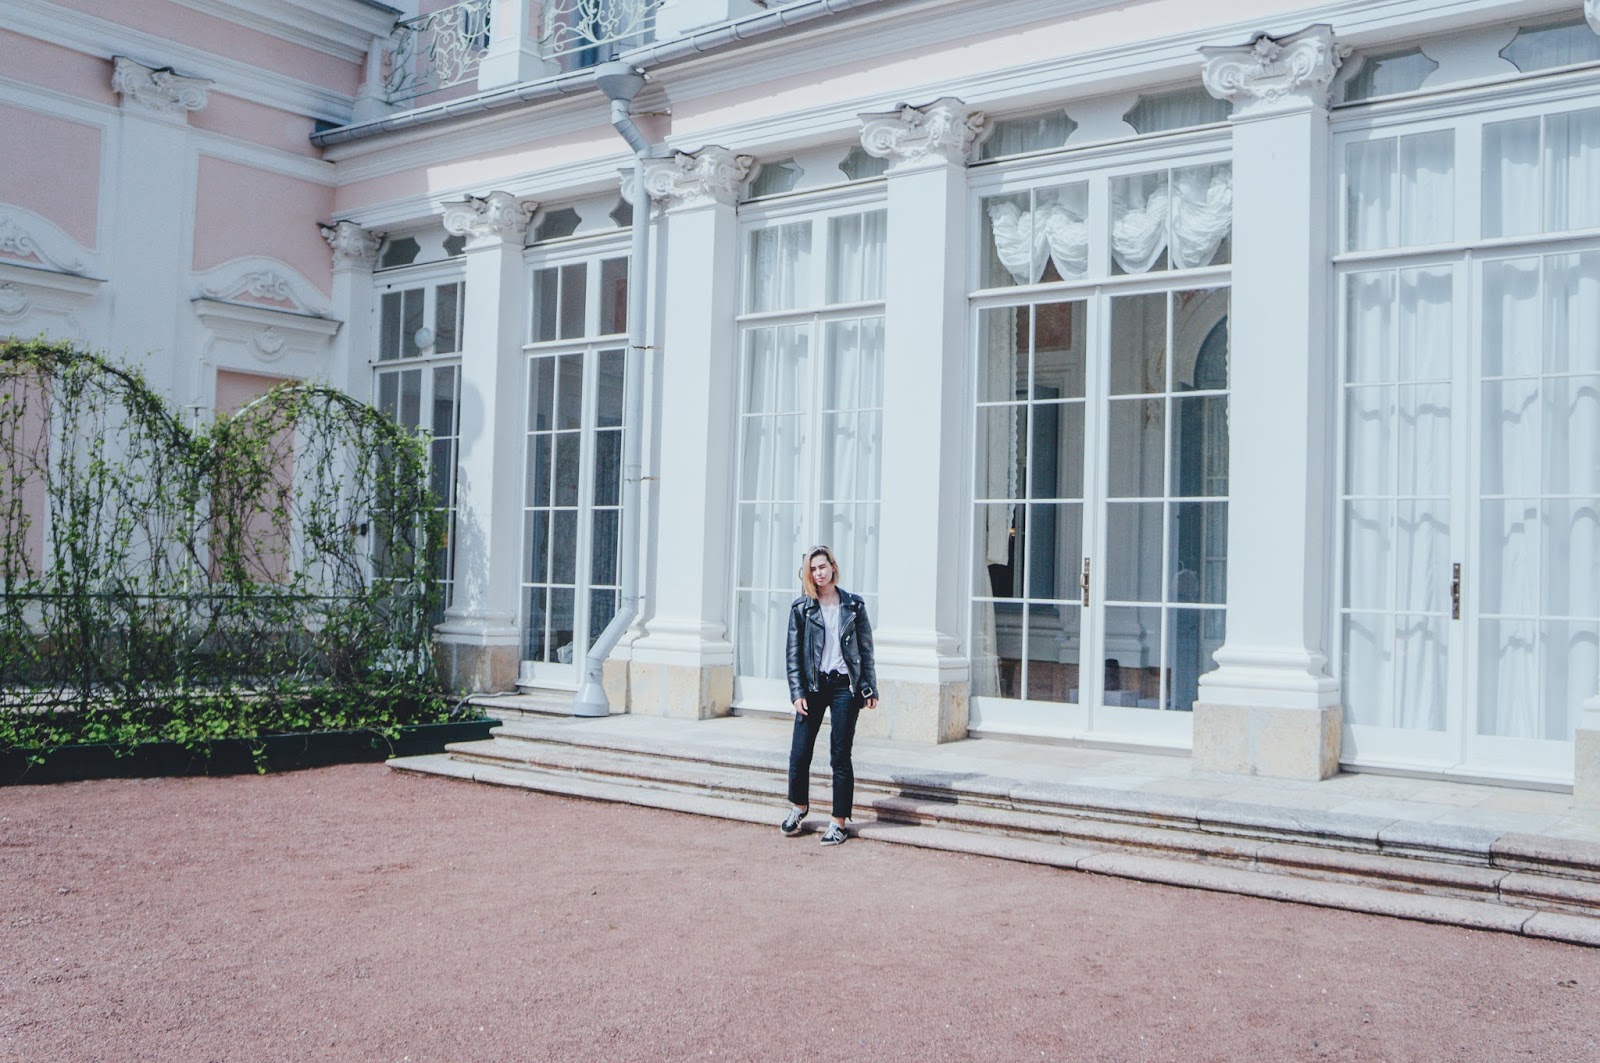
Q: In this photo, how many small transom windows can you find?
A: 10